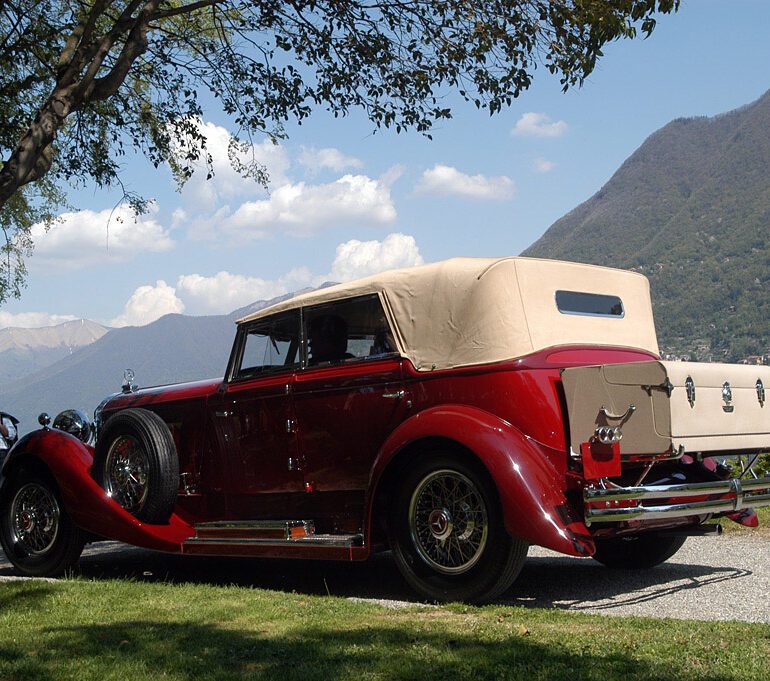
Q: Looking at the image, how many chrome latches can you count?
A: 3